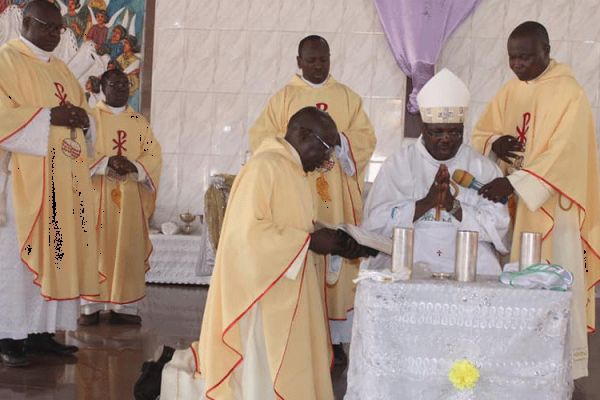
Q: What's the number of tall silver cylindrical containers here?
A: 3